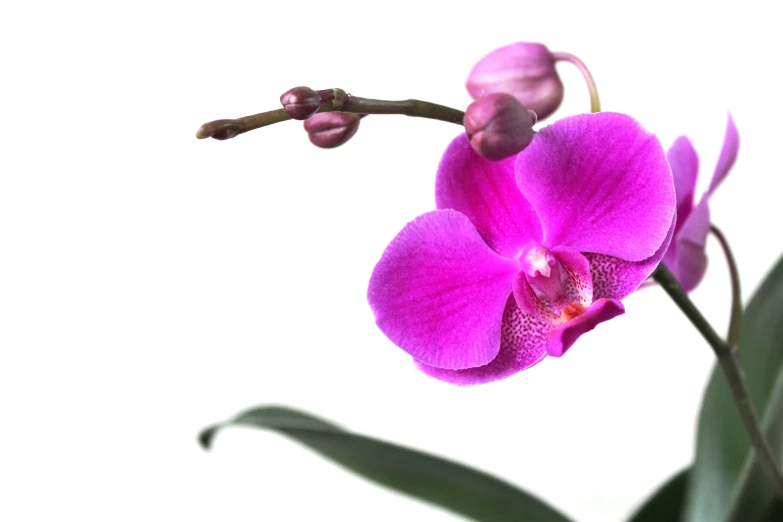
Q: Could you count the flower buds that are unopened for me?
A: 5